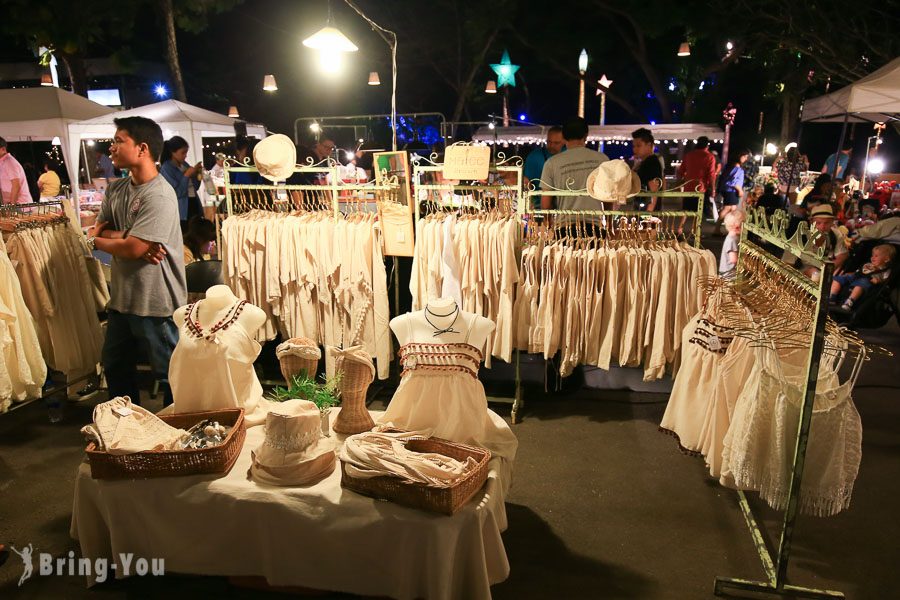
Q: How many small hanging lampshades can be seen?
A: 6